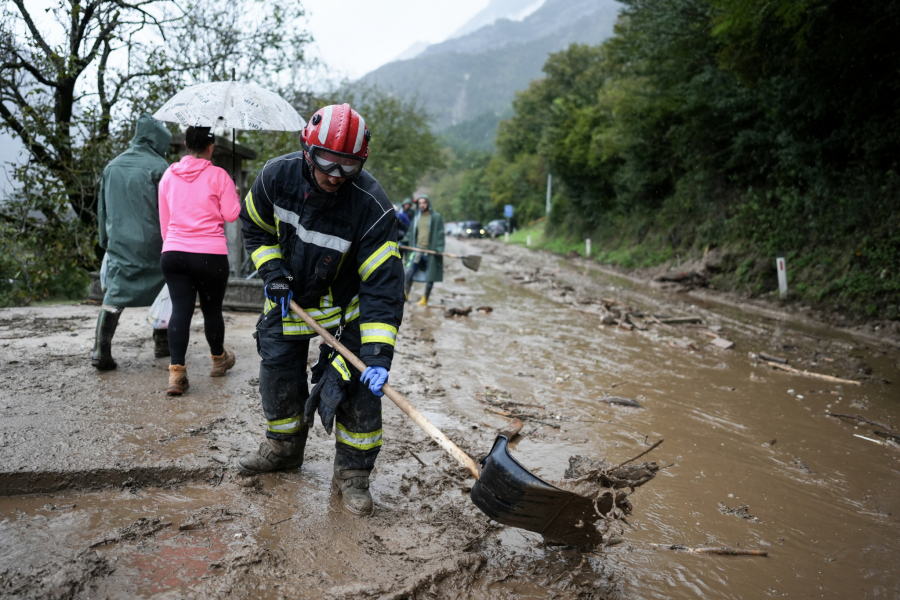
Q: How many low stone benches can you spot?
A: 1